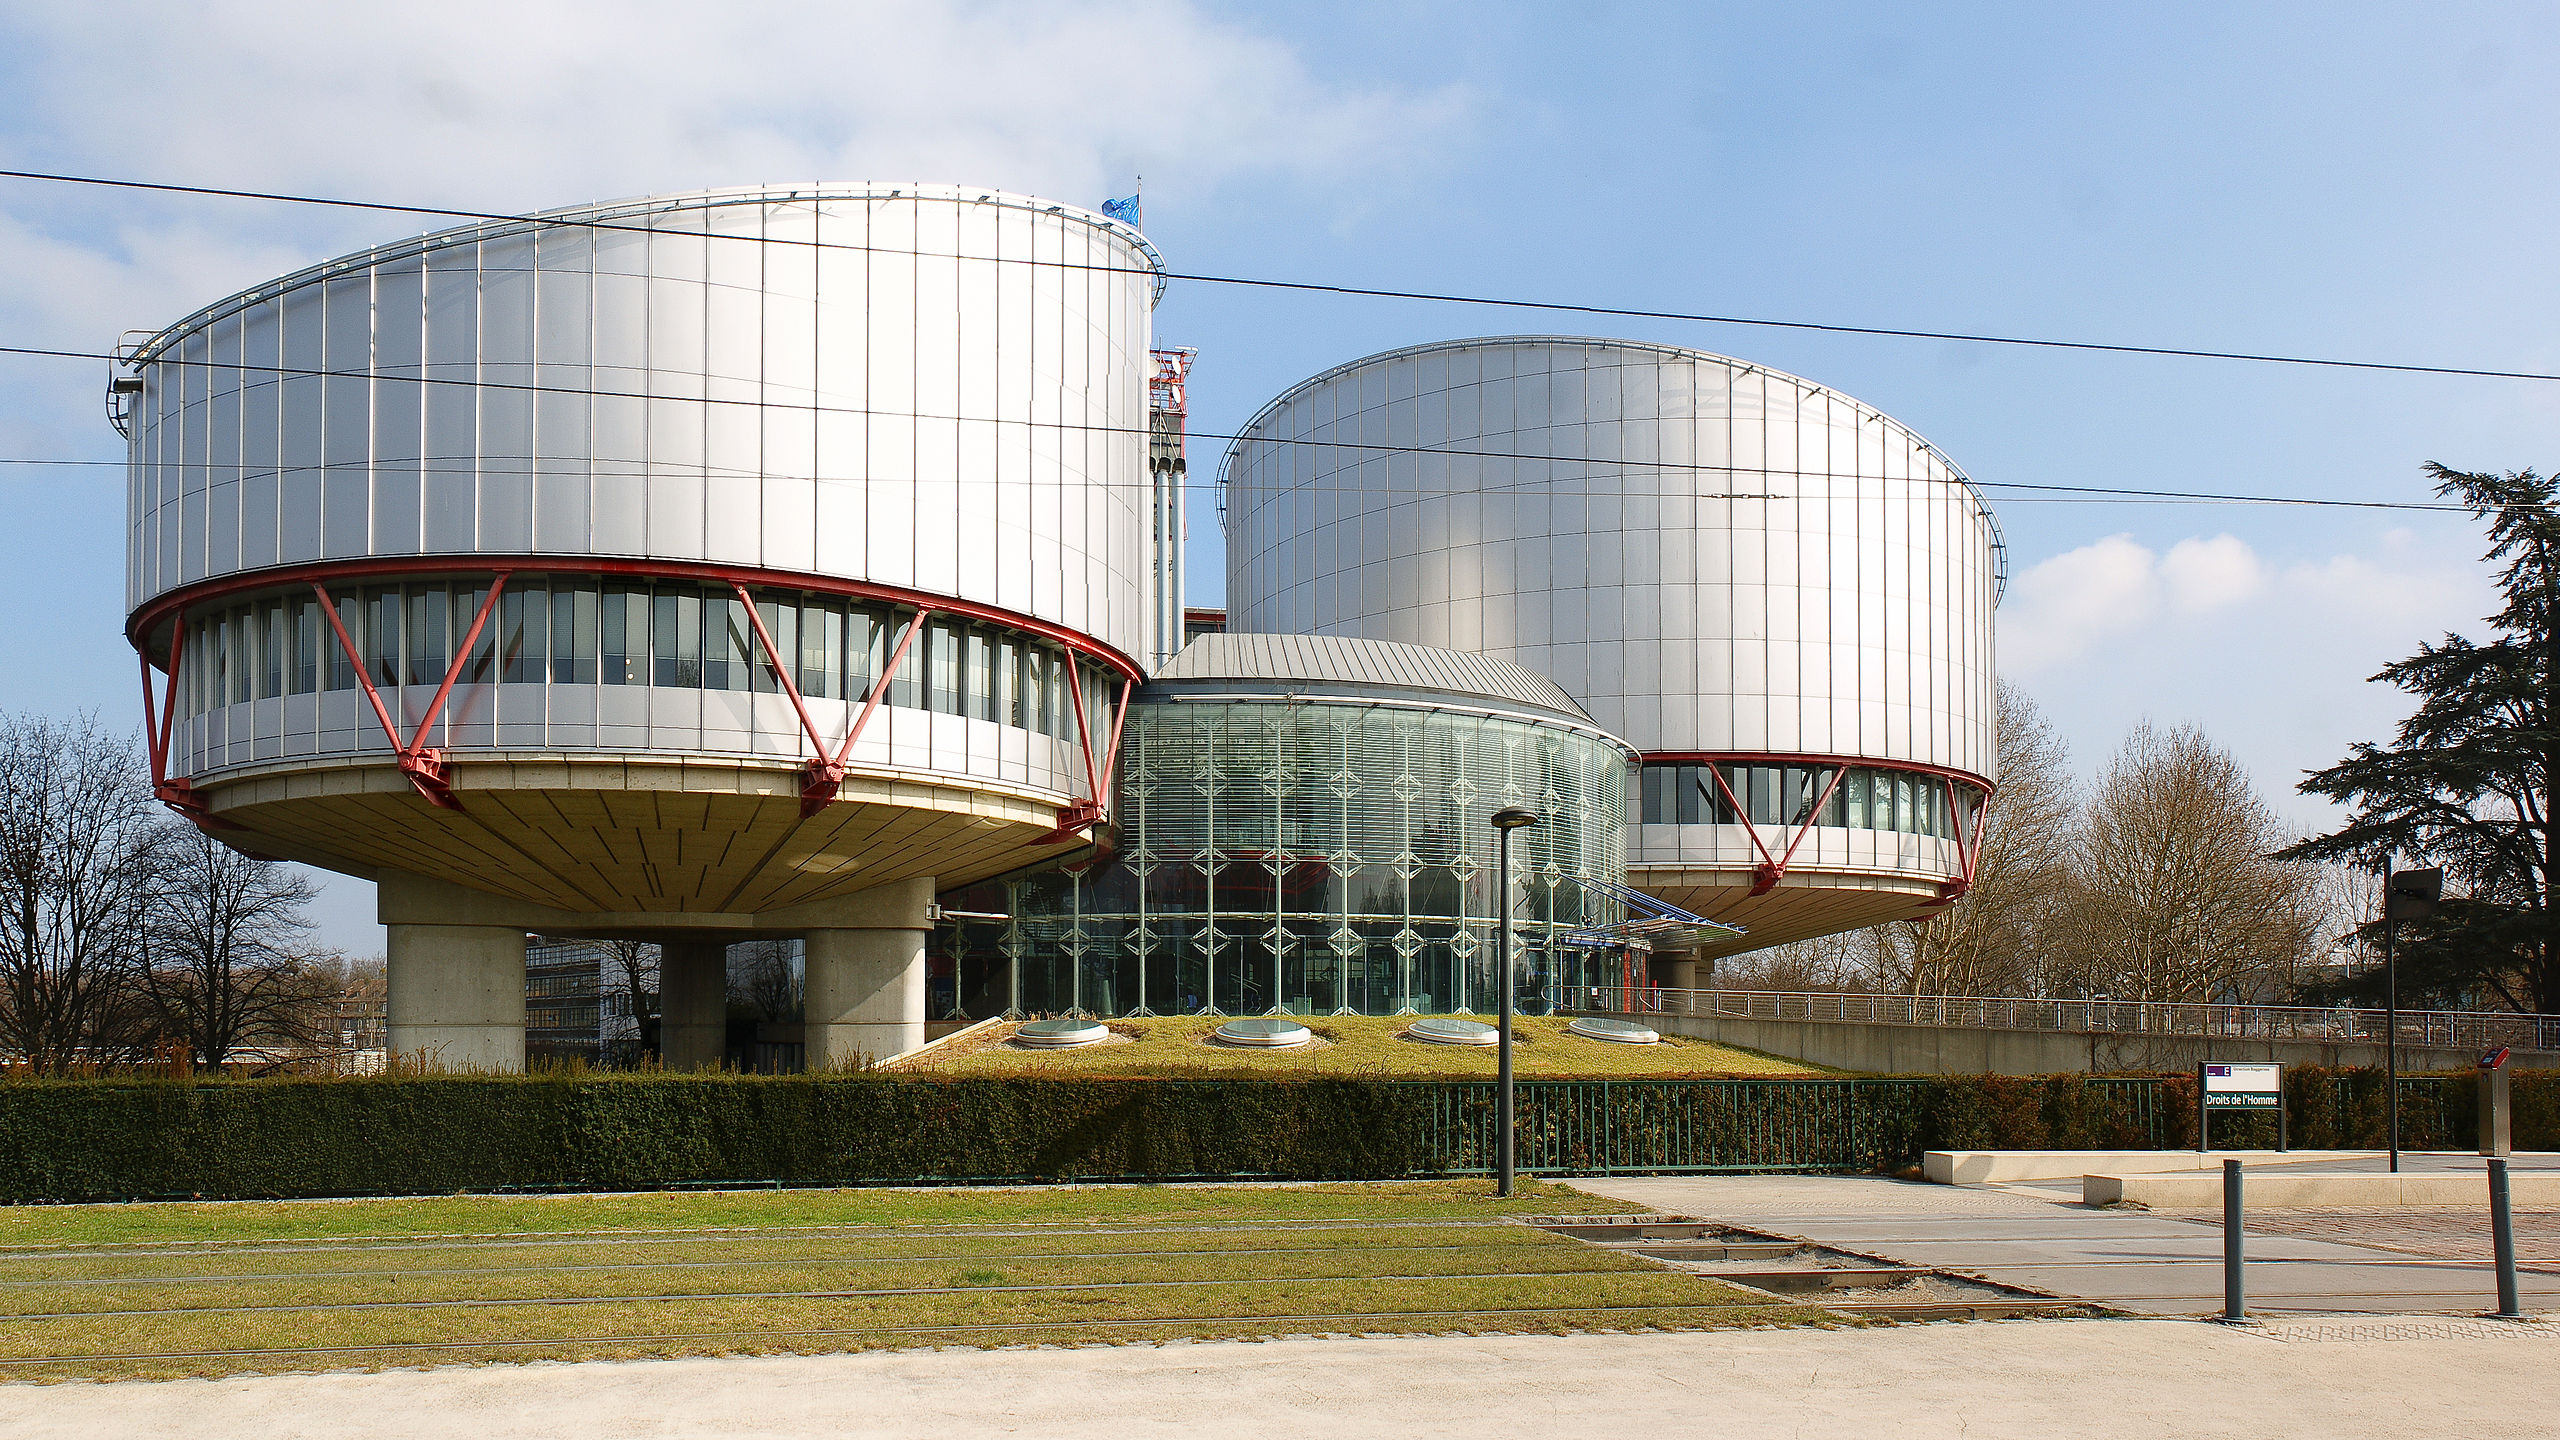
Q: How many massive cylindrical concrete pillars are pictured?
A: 3